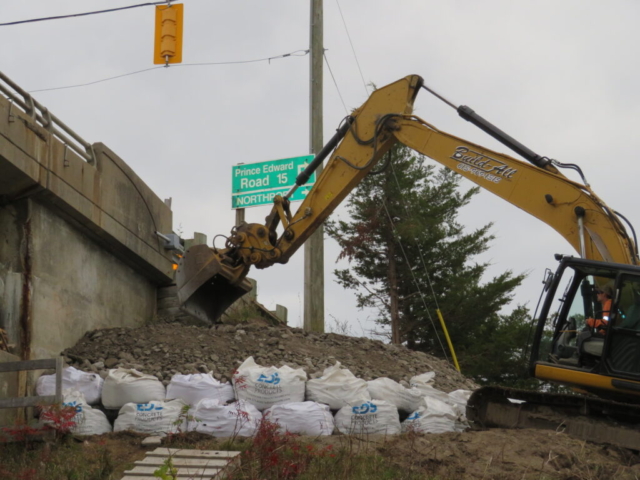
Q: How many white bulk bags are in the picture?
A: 14